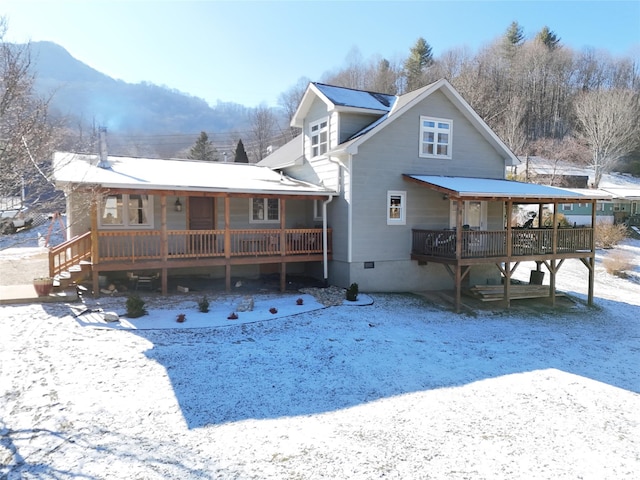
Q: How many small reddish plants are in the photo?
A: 4